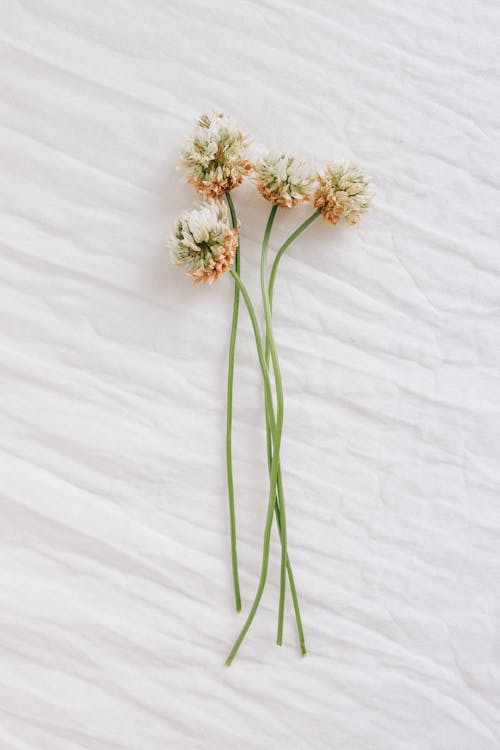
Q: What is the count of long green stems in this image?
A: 4